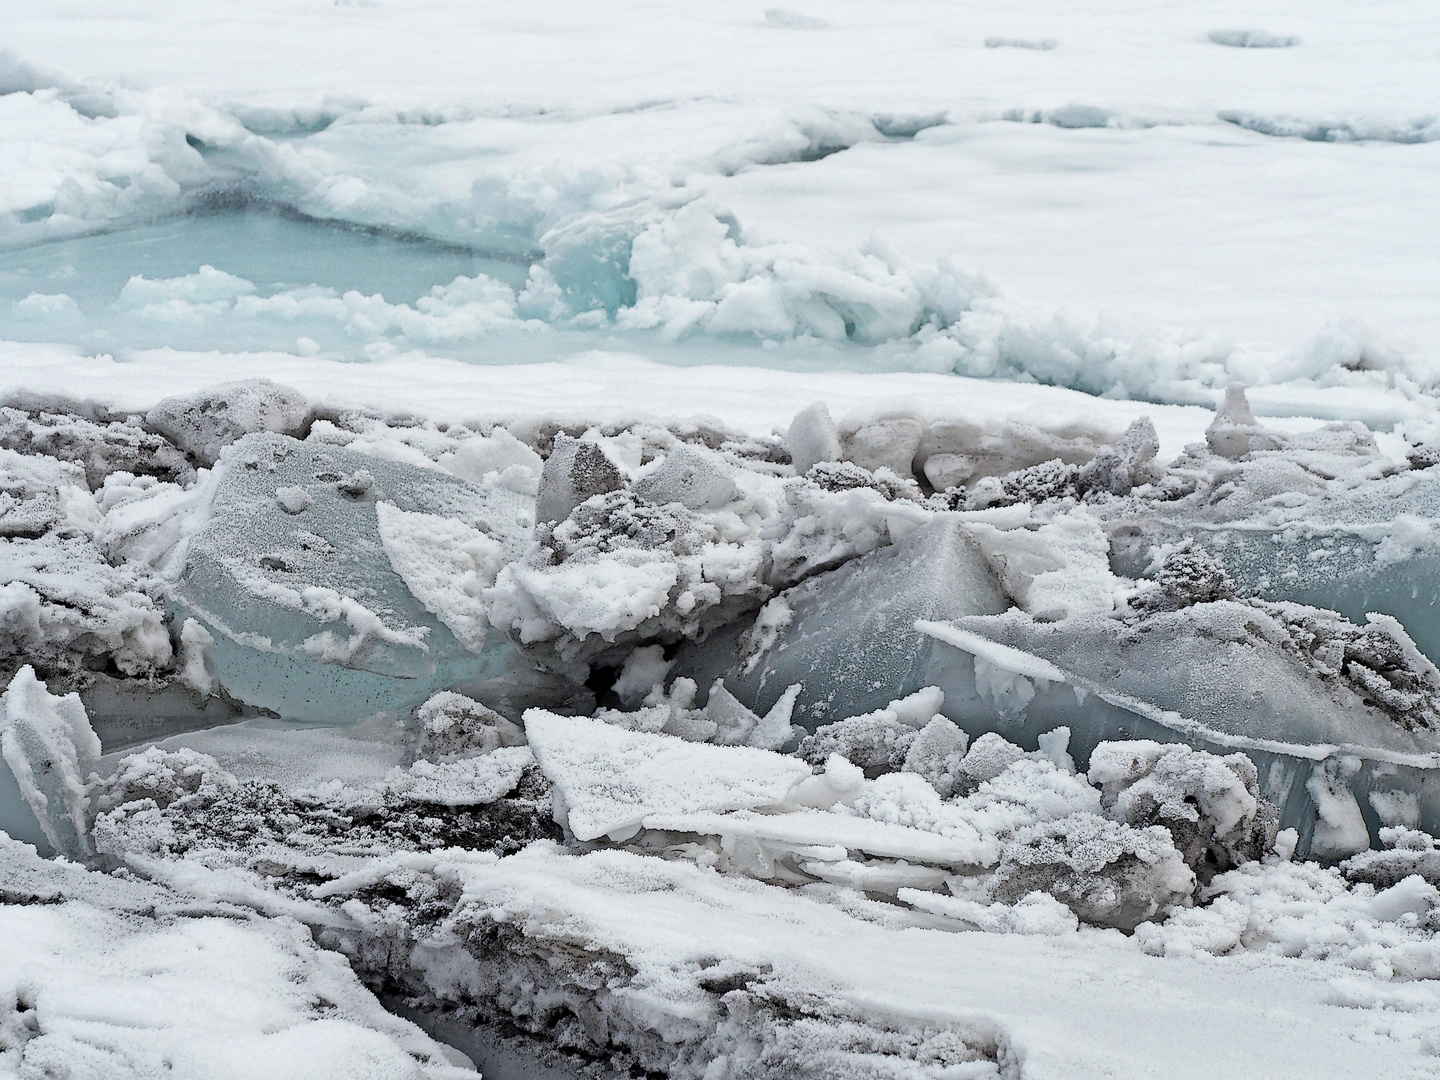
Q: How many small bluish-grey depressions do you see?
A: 3